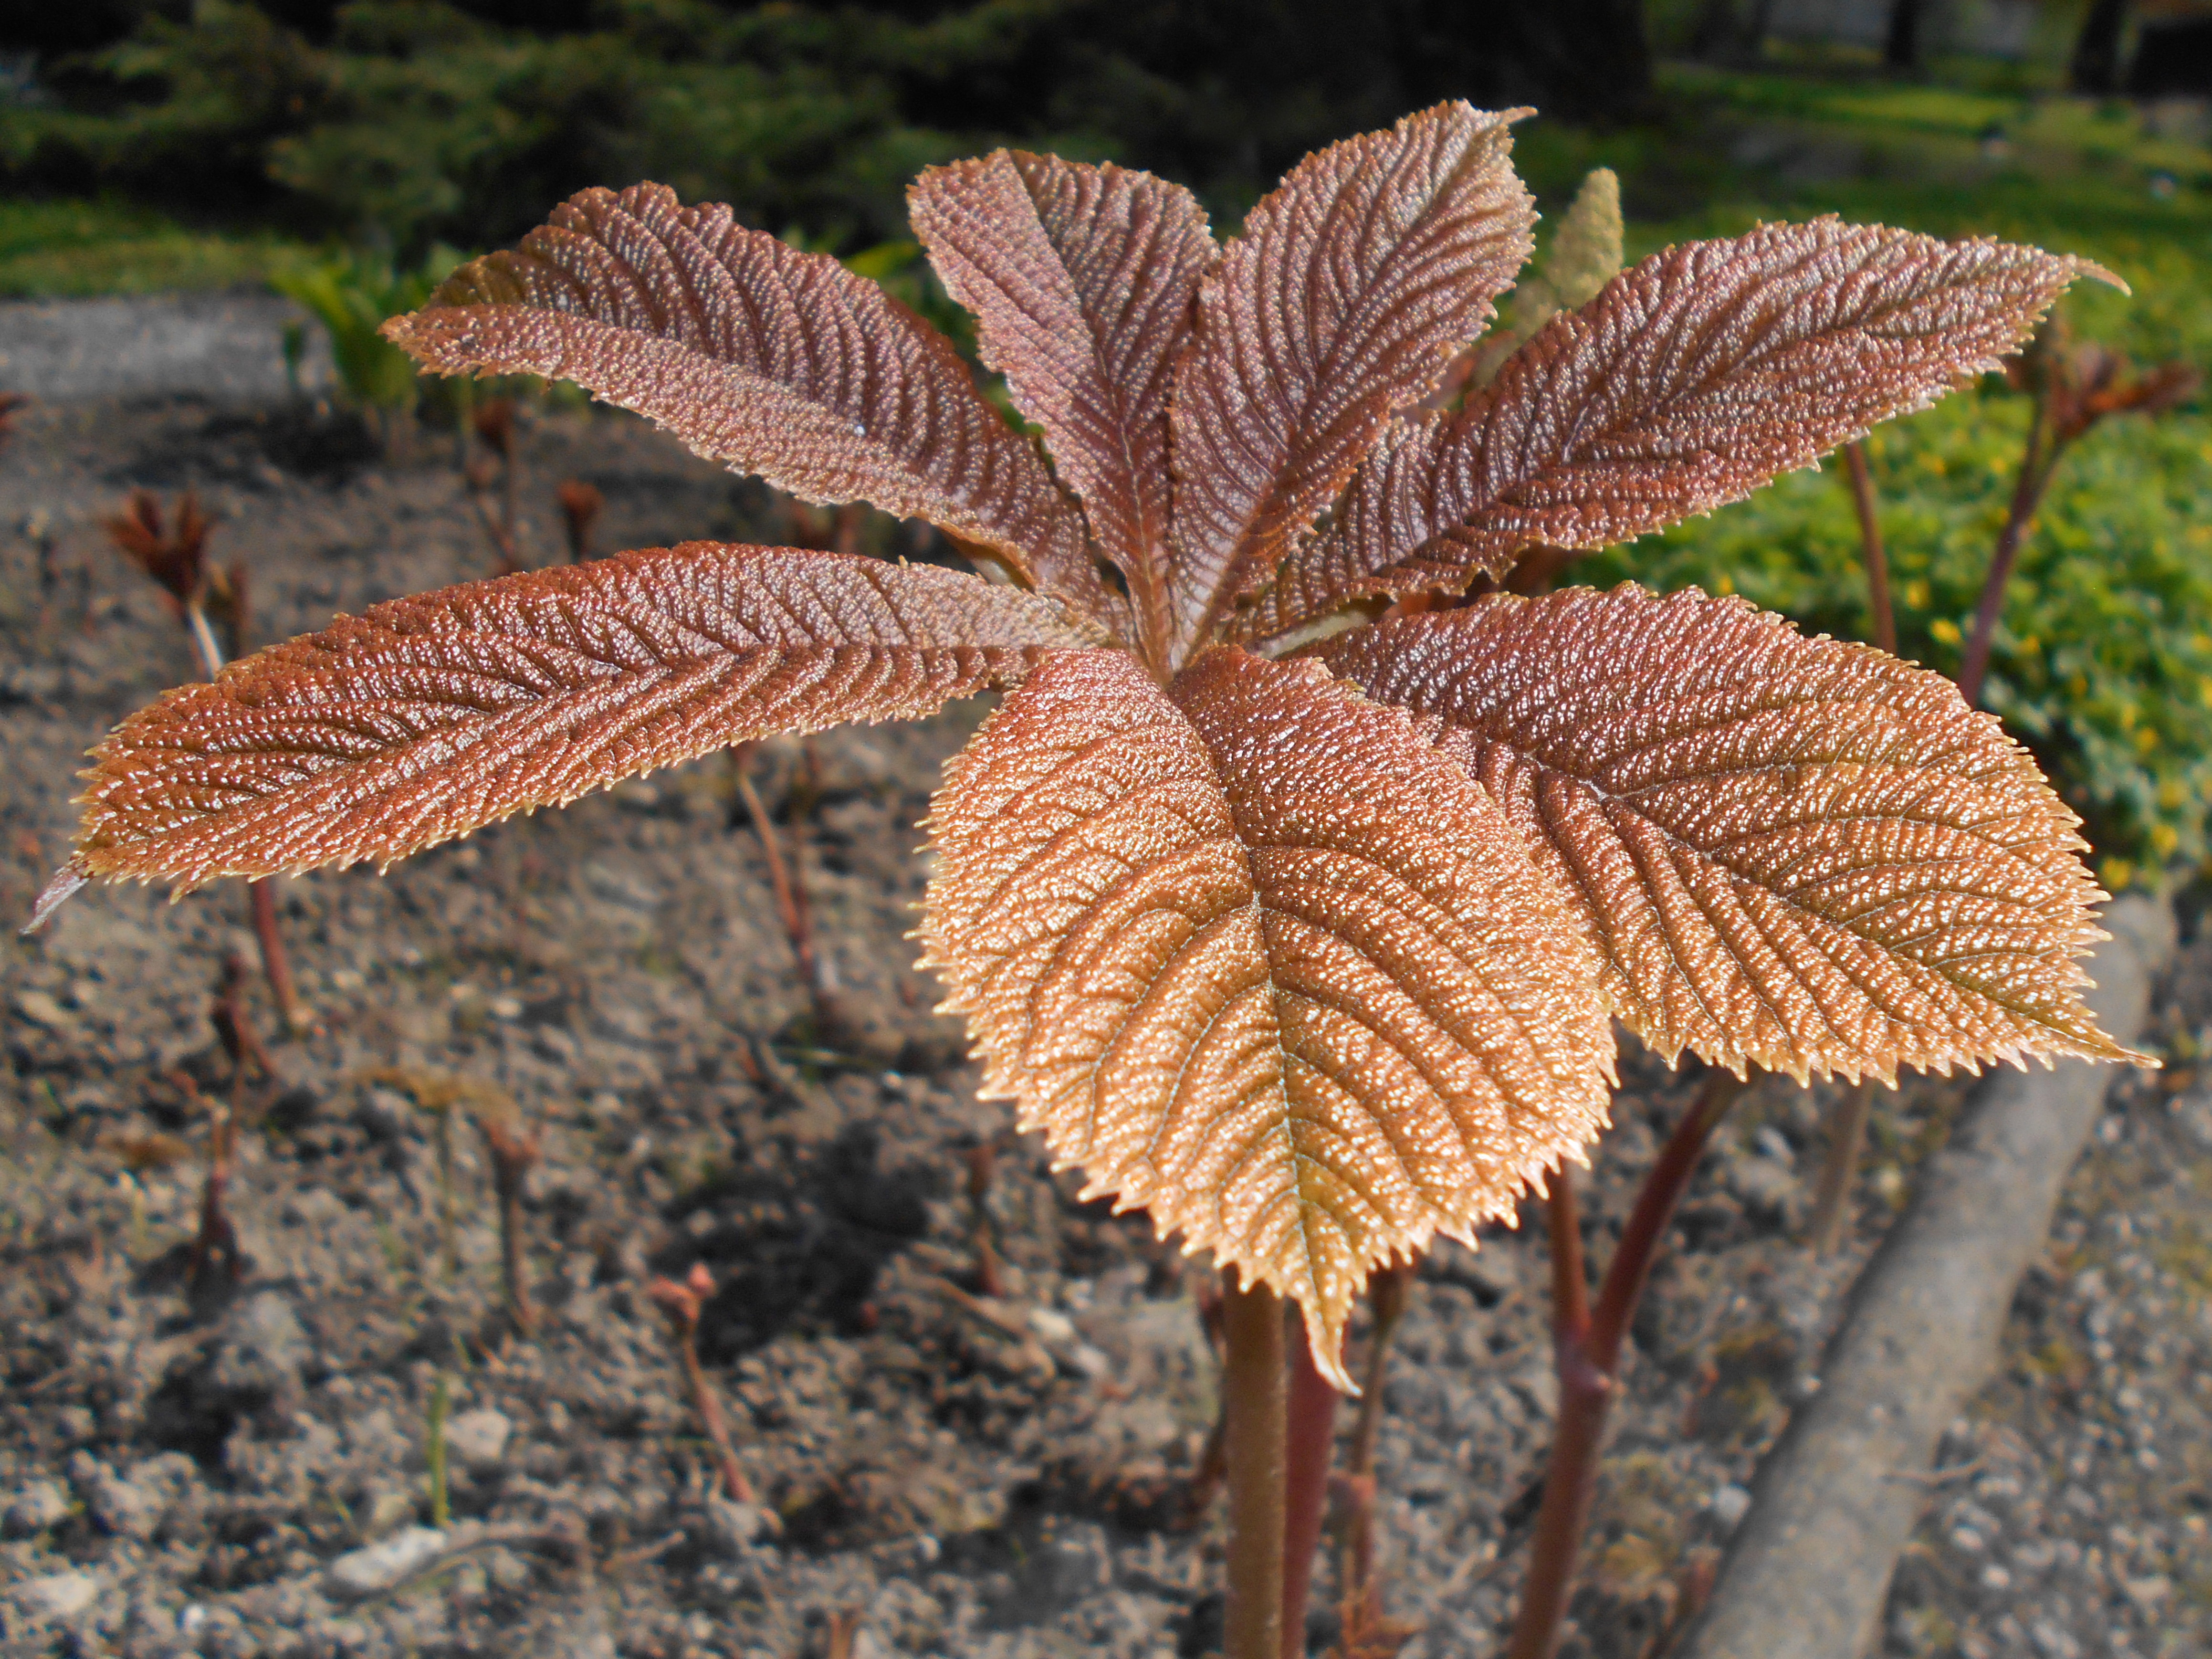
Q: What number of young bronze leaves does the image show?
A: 7